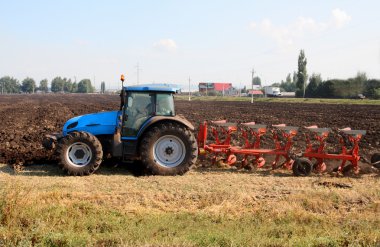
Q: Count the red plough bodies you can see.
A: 5